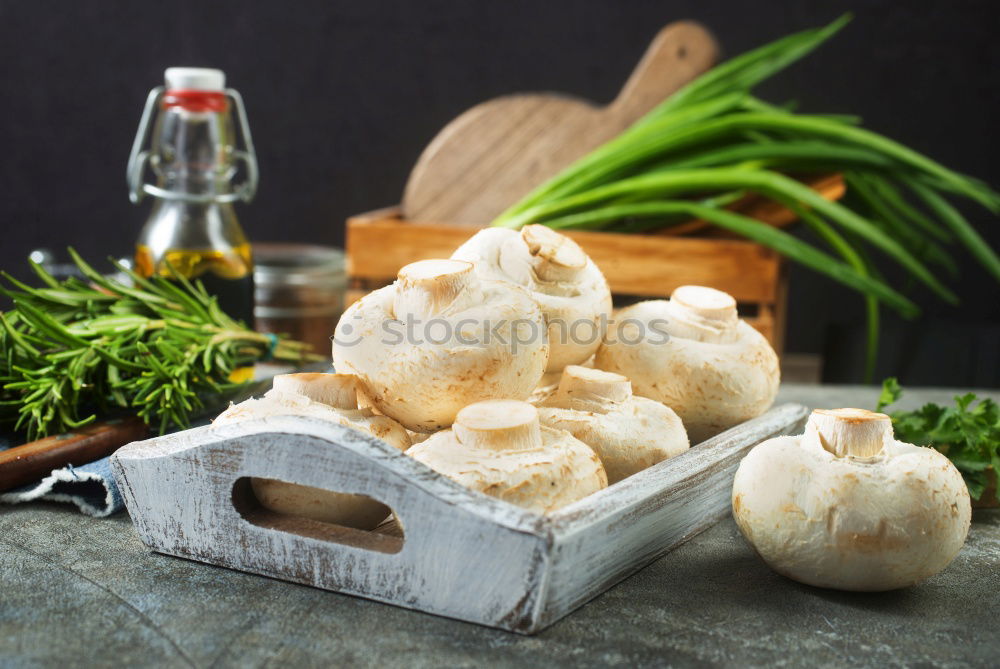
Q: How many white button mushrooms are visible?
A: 7